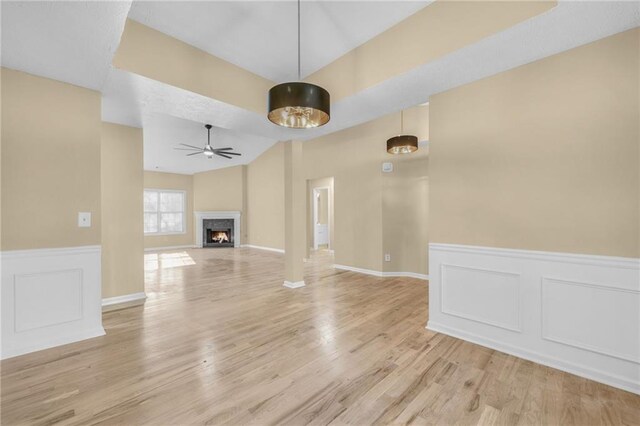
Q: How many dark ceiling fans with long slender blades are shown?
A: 1